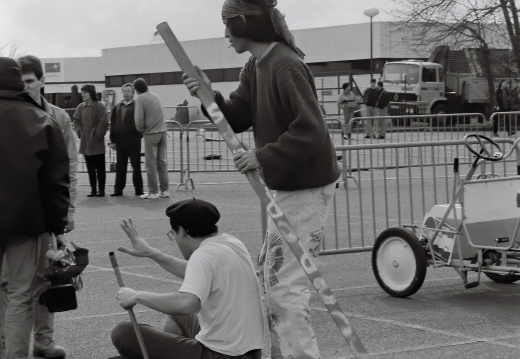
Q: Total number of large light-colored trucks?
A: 1